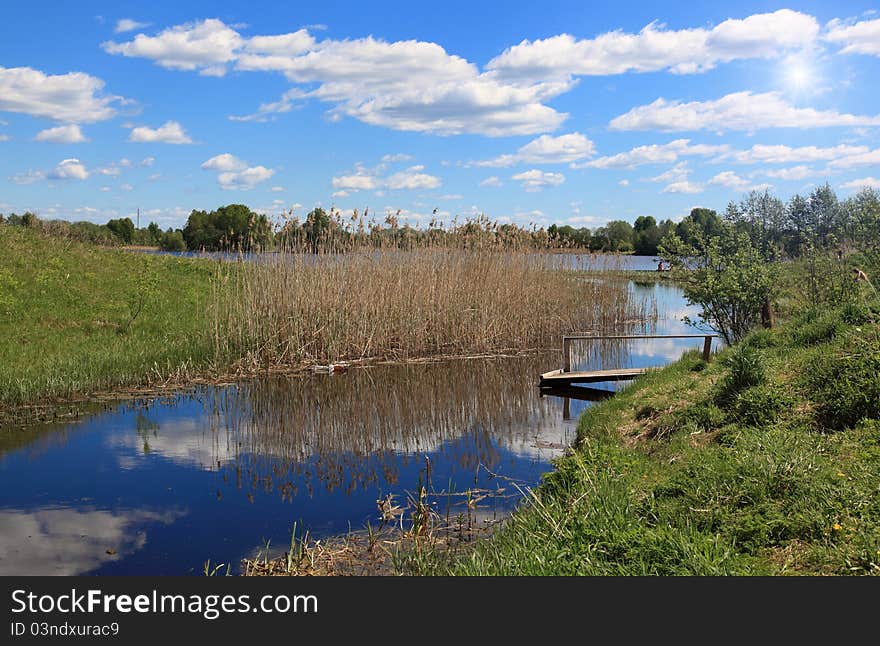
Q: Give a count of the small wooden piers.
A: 1